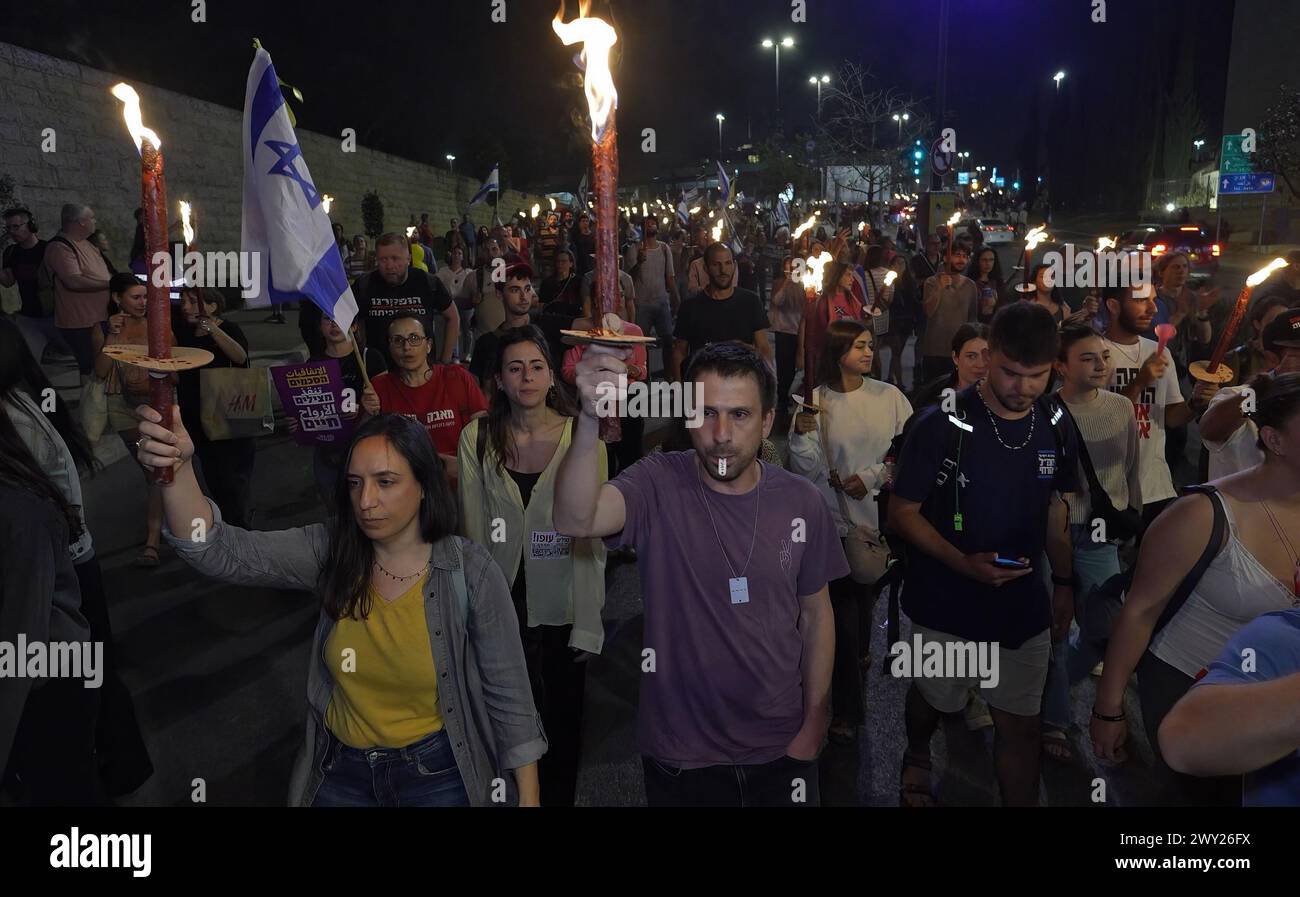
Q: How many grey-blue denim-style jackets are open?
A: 1